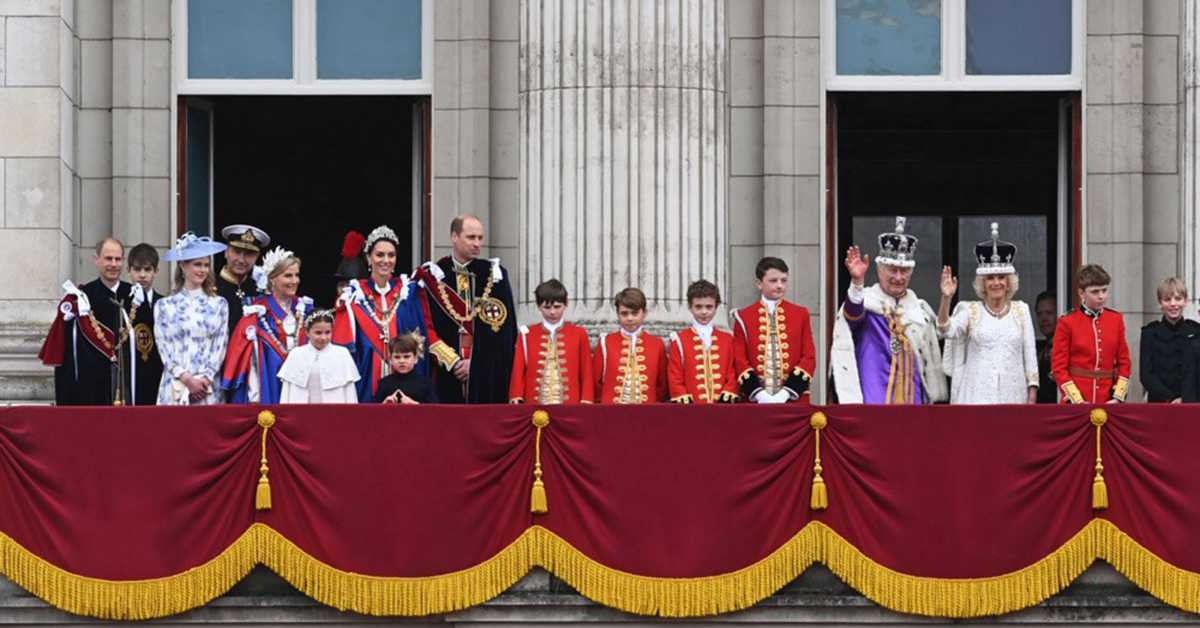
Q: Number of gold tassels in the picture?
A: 4